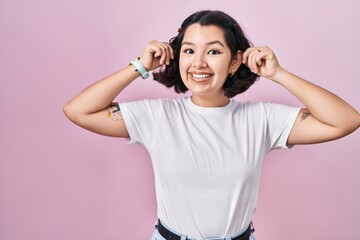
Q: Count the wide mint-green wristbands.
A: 1